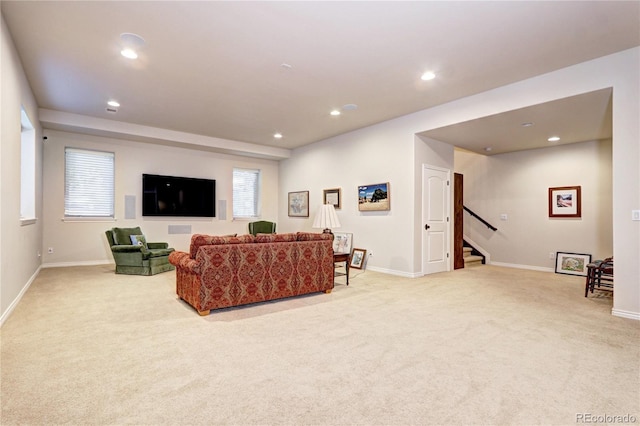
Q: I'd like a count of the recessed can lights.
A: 6